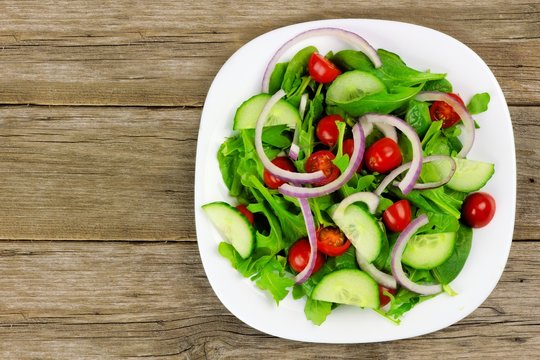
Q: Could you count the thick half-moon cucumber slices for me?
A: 7